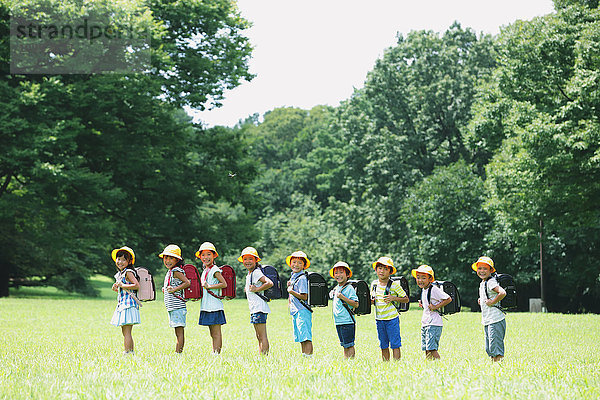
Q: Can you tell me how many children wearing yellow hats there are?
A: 9